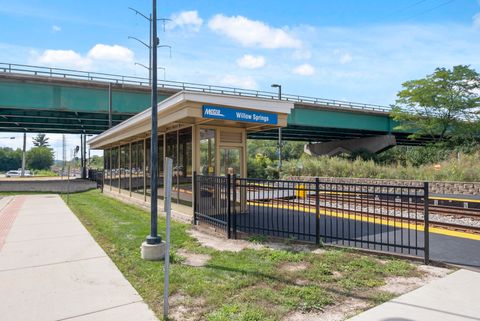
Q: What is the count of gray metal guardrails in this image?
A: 1